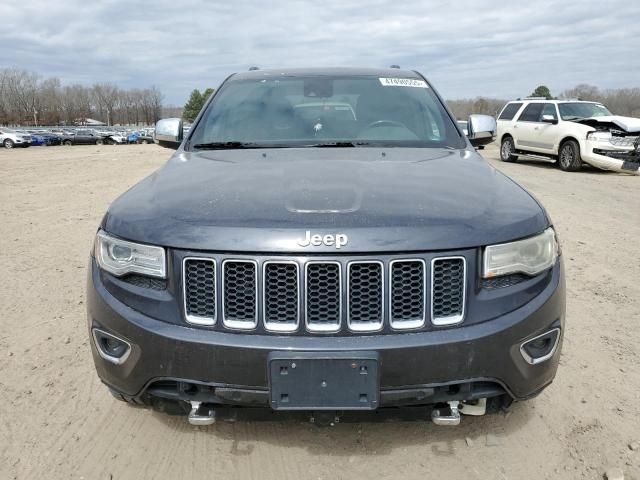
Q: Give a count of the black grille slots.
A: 7